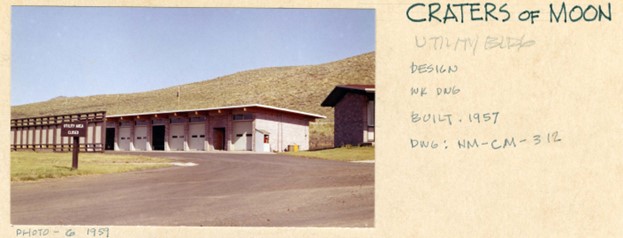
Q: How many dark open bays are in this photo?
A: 2